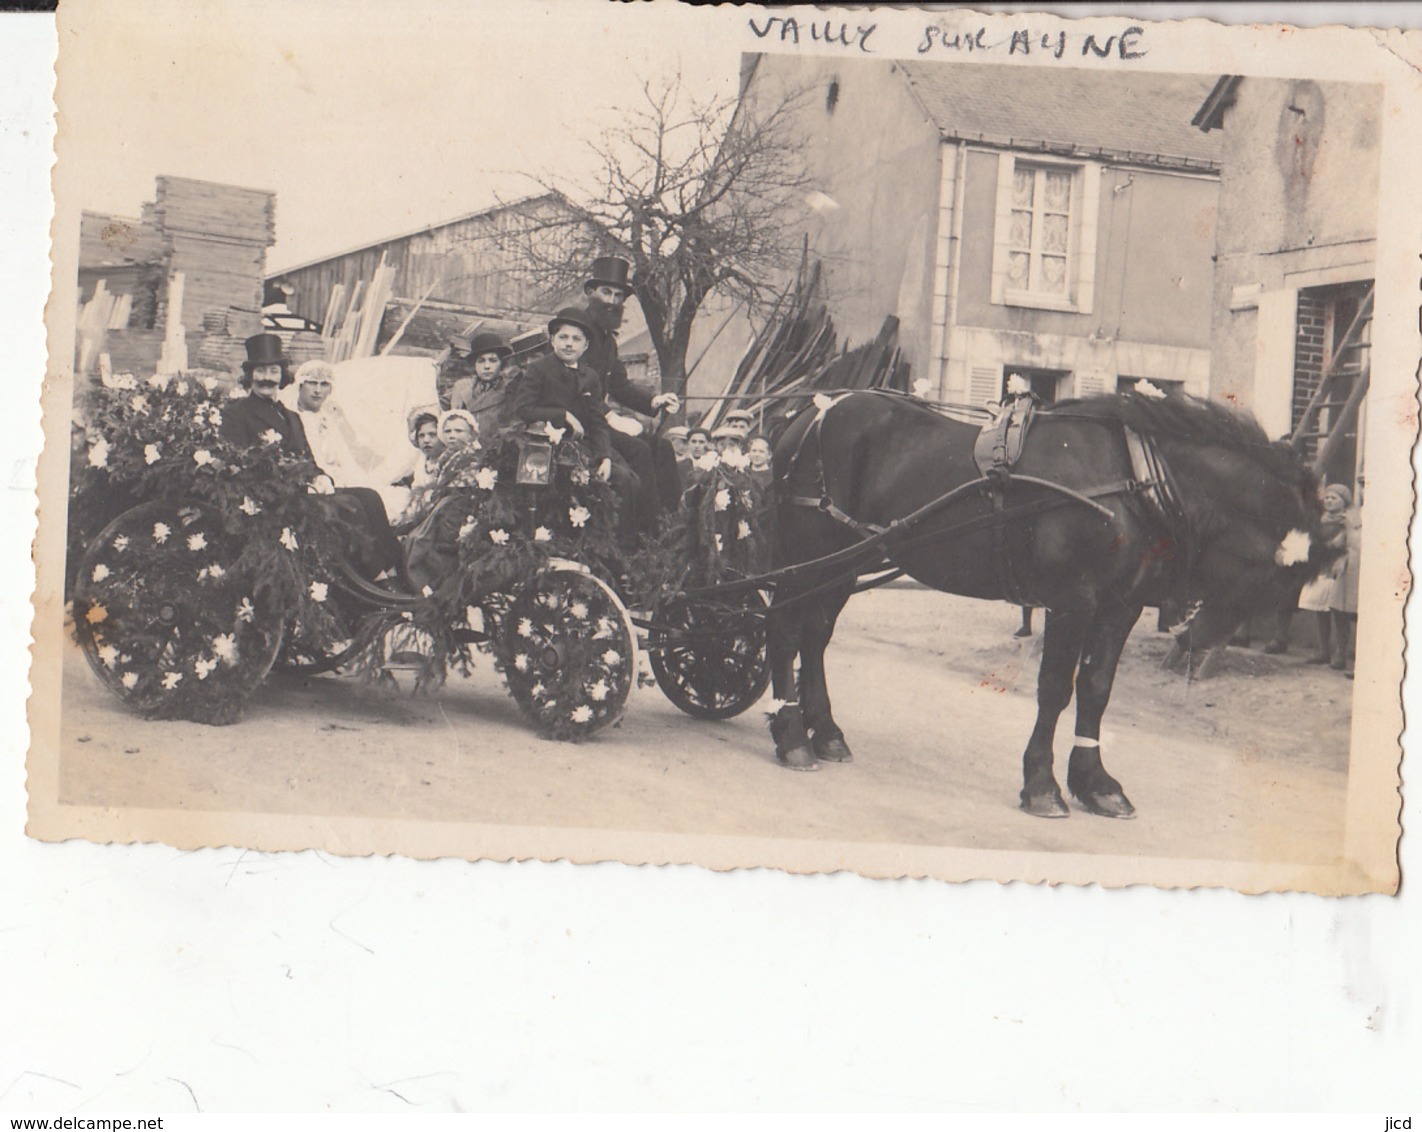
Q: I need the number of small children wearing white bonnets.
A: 2